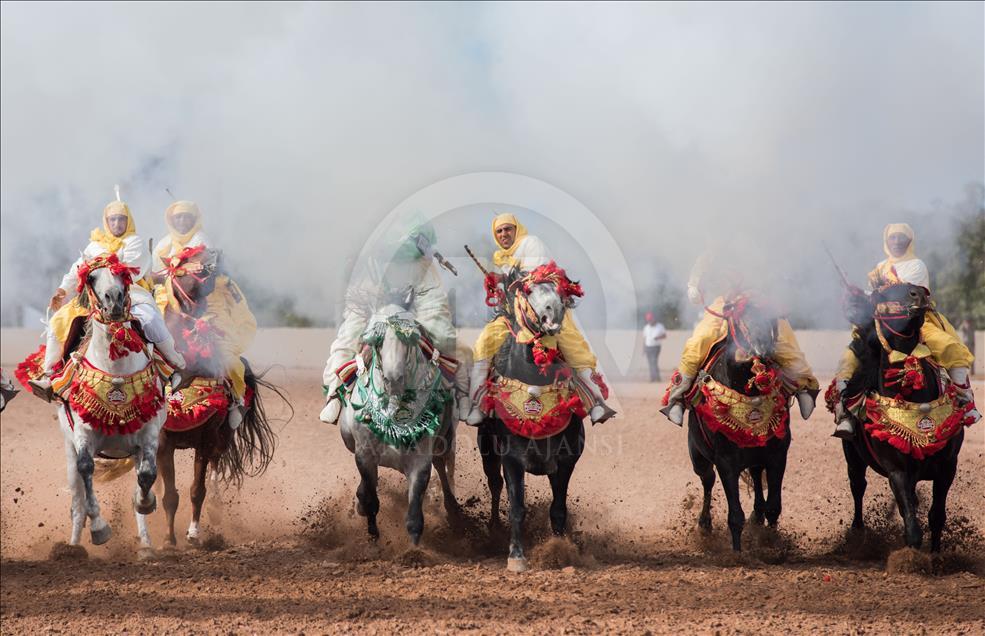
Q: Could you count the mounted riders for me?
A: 6